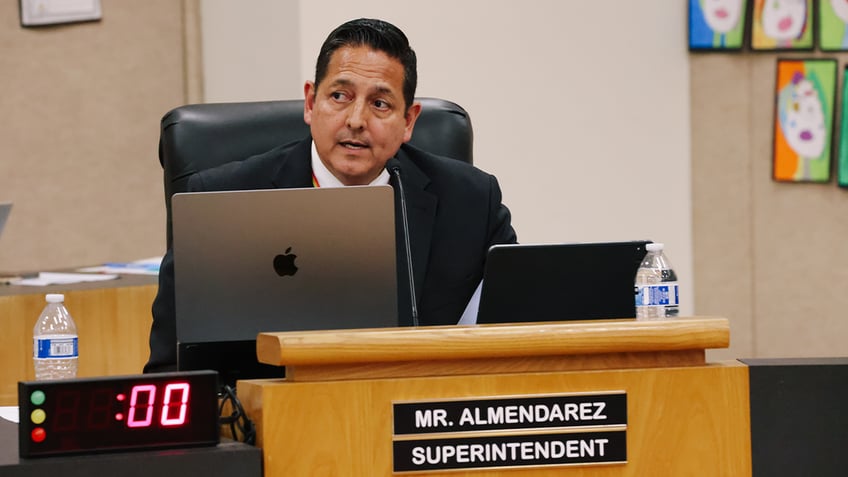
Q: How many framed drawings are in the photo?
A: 5